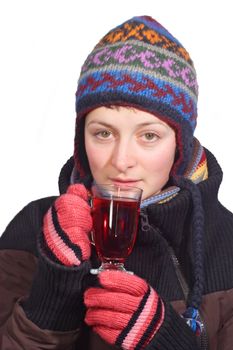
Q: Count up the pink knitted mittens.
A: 2